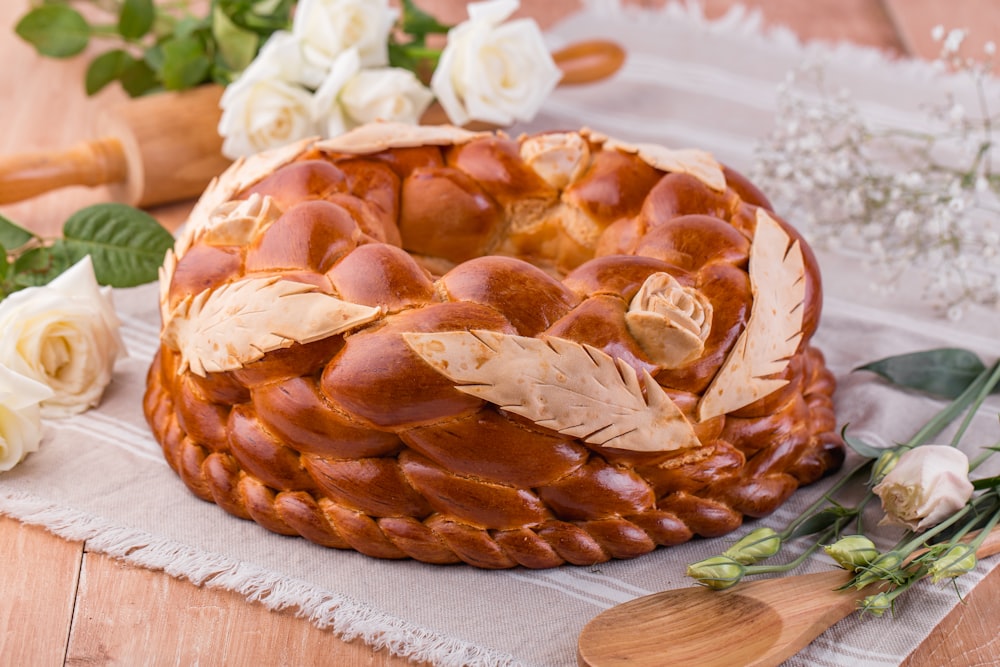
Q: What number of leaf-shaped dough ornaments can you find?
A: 6